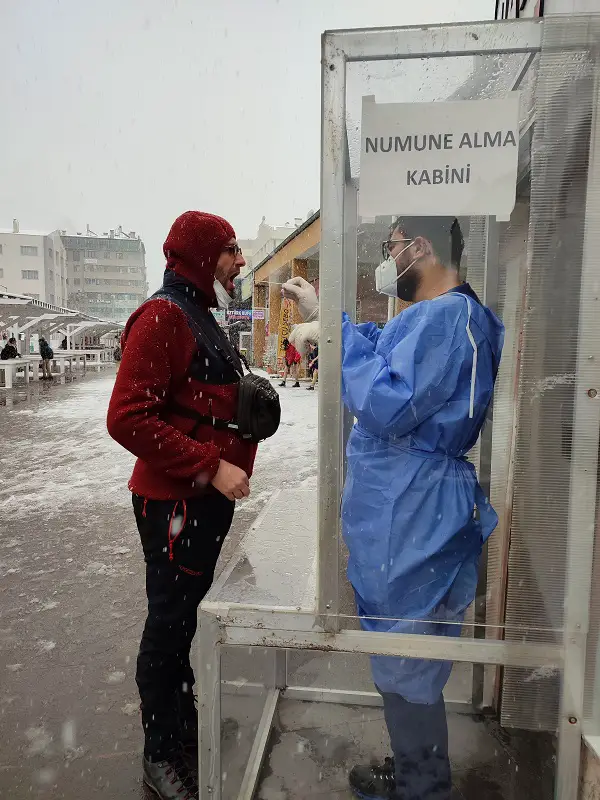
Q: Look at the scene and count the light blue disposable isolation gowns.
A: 1